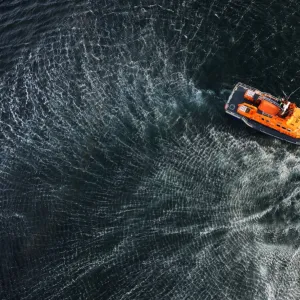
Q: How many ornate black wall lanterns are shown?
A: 0